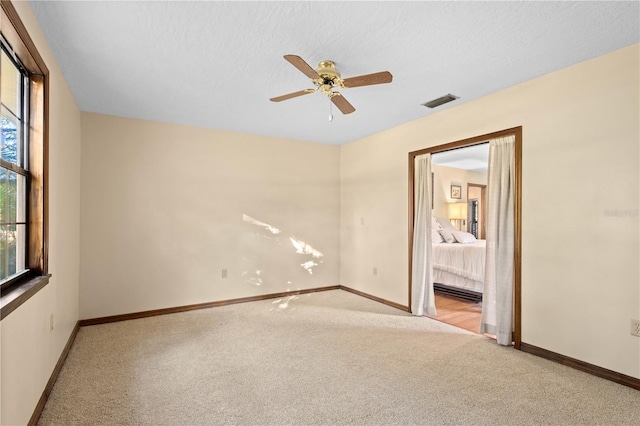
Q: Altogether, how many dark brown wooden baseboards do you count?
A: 4